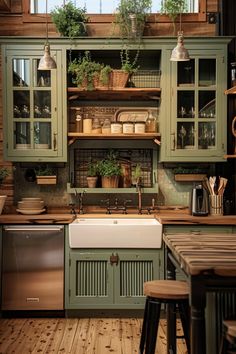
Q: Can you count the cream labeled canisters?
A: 3